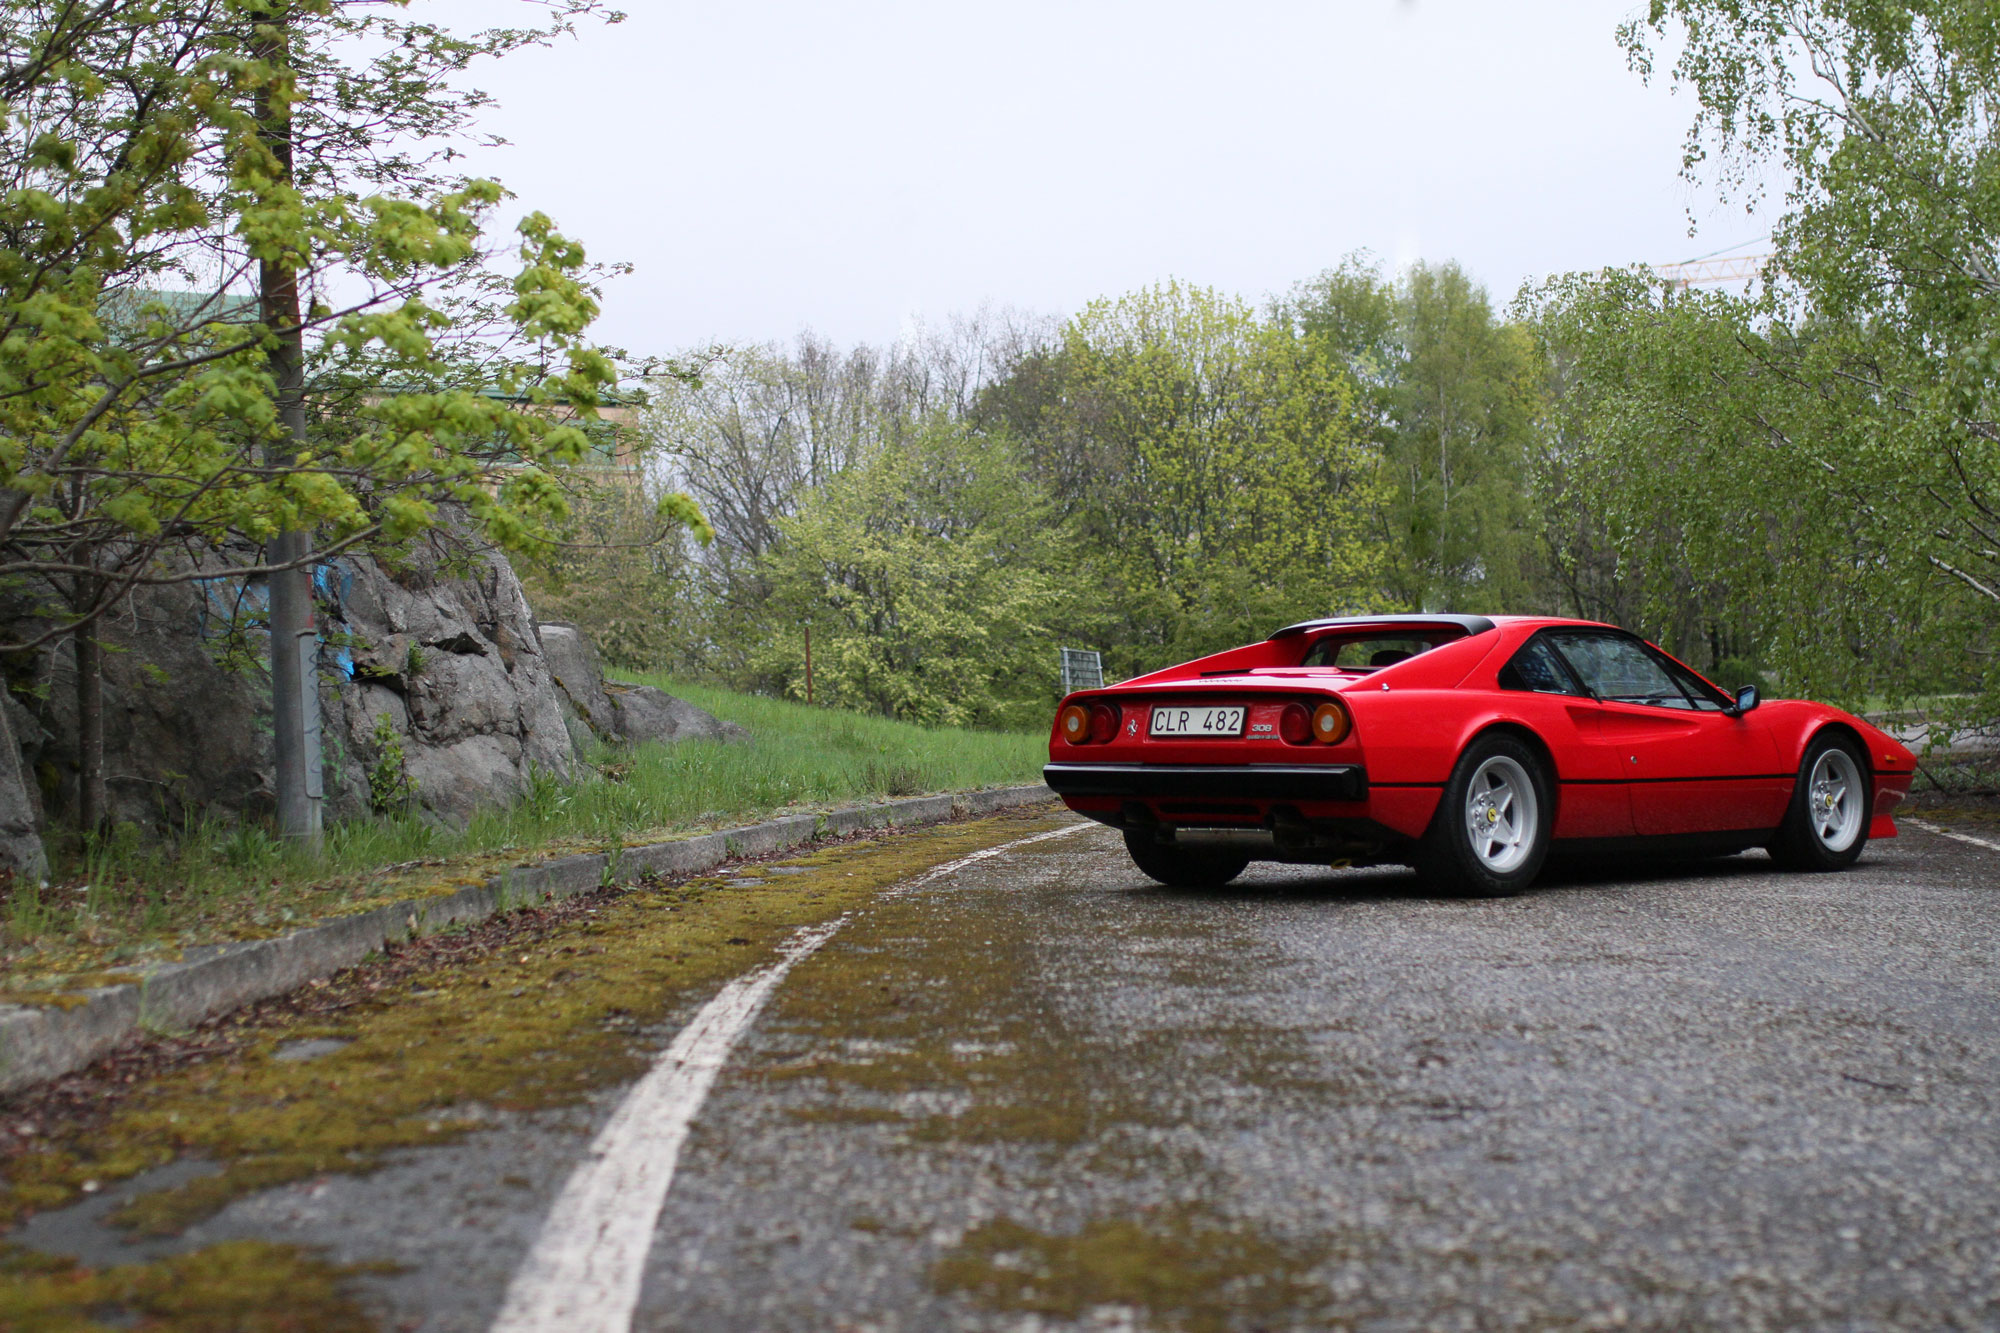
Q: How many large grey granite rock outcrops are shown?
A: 1